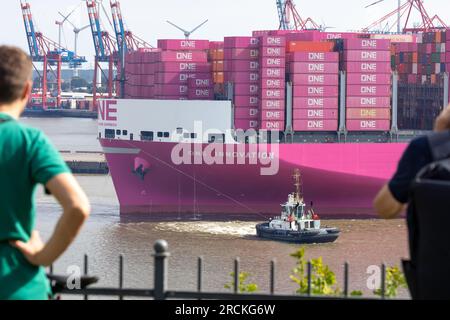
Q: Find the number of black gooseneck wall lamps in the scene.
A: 0